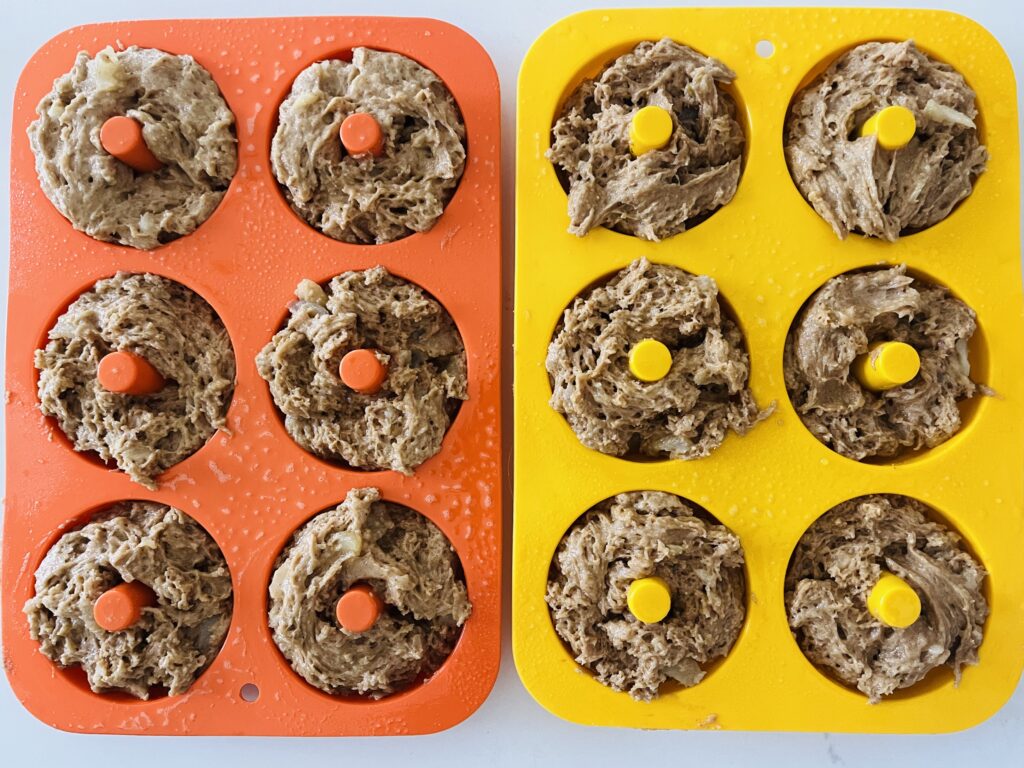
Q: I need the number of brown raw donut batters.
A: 12